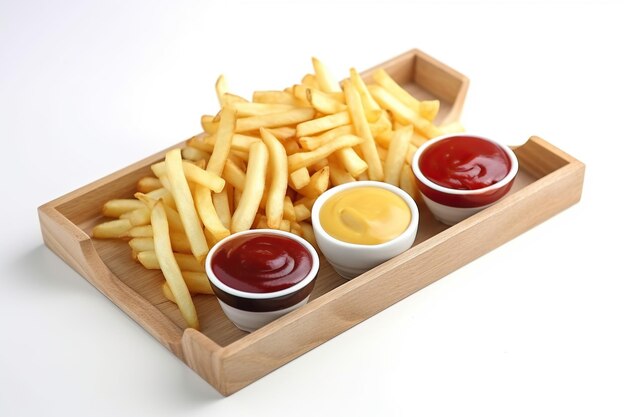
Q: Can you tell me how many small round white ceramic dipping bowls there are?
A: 3